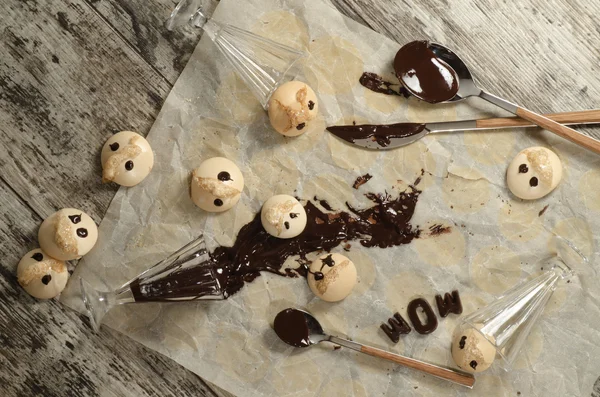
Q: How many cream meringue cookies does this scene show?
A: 9